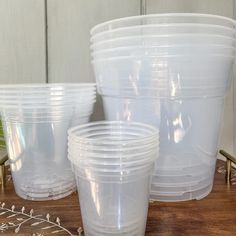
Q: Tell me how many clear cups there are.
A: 15